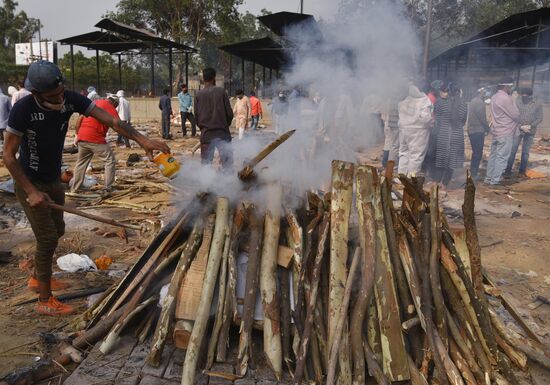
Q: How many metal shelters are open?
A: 3